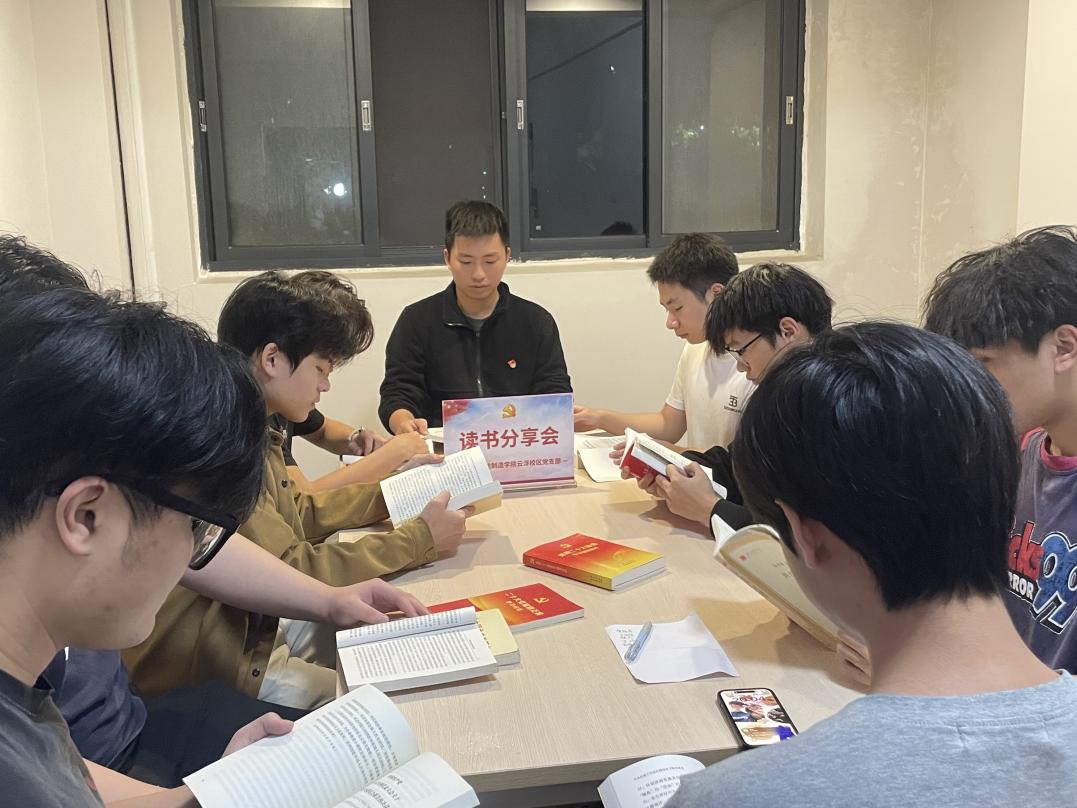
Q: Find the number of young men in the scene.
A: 9